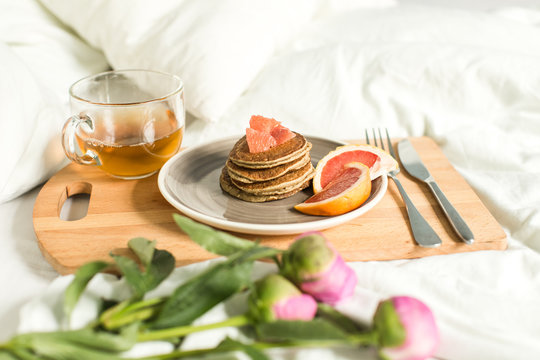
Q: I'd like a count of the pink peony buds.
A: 3